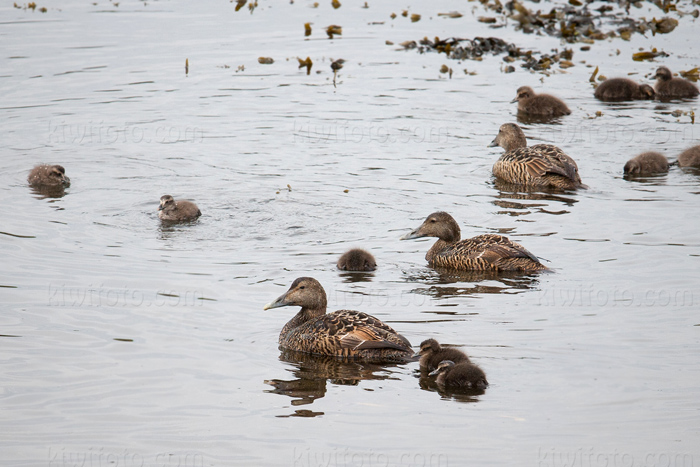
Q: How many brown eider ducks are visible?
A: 13